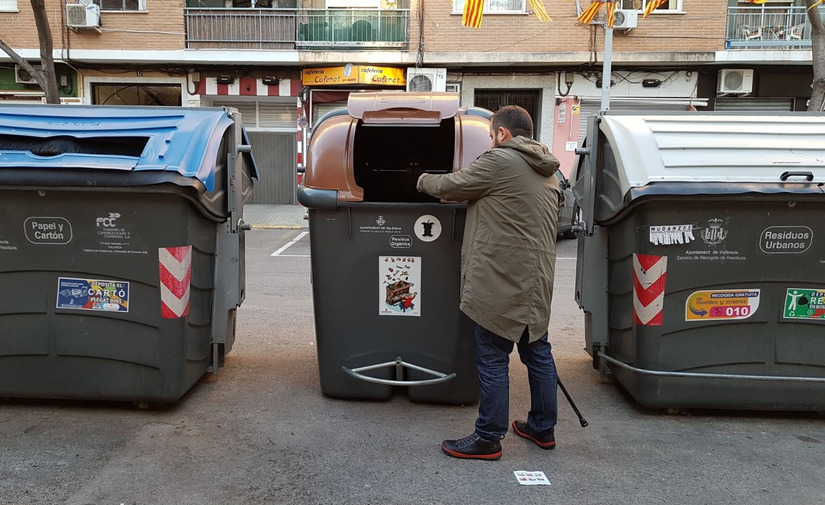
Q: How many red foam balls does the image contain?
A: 0